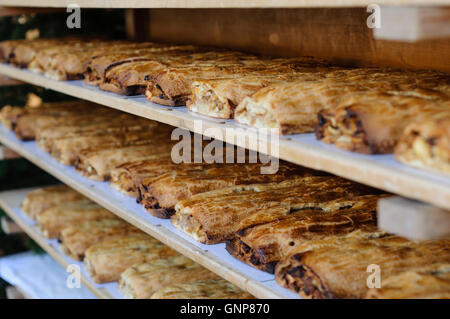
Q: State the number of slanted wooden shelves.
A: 3